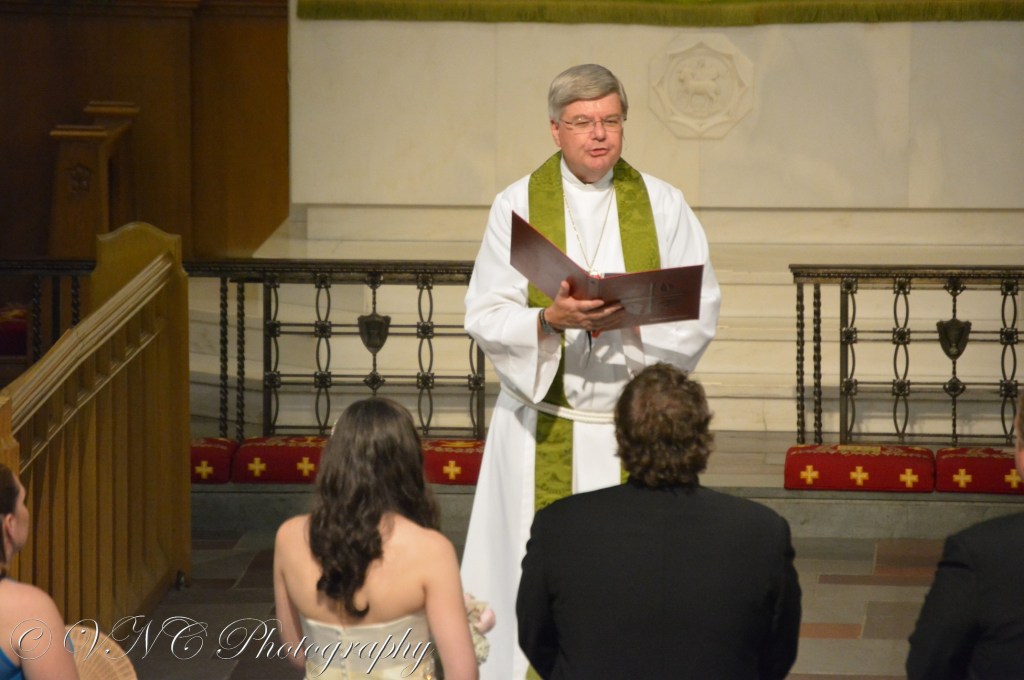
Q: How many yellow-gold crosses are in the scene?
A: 9